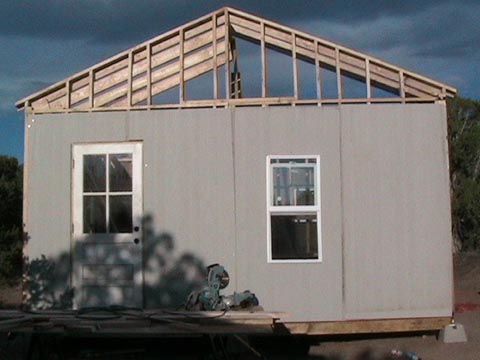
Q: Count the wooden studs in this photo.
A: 13